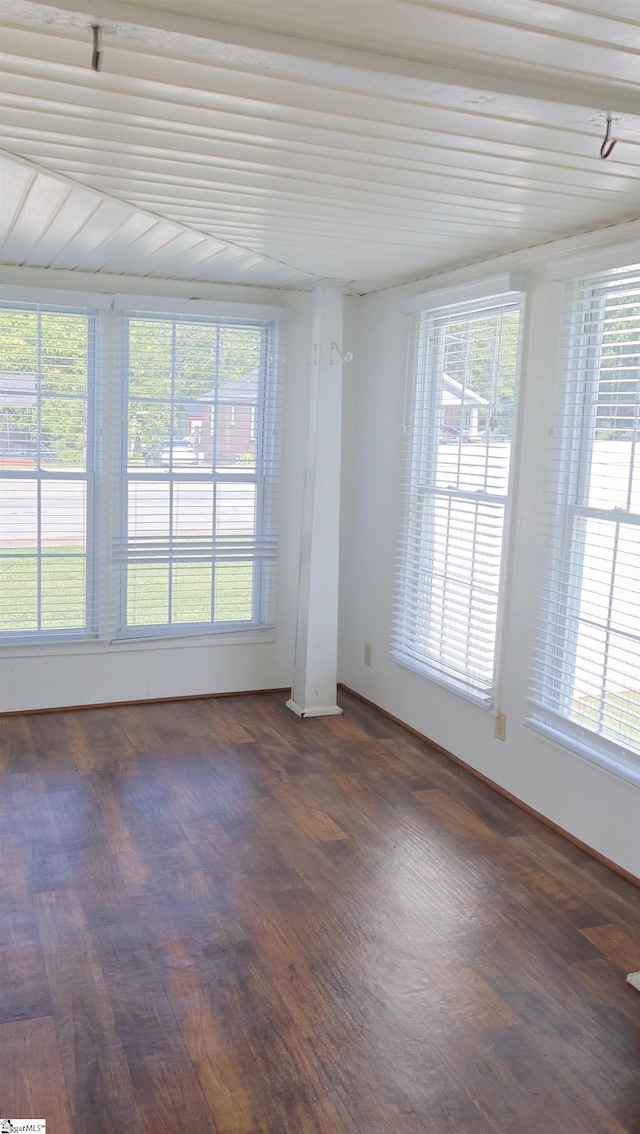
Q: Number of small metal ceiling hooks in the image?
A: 2